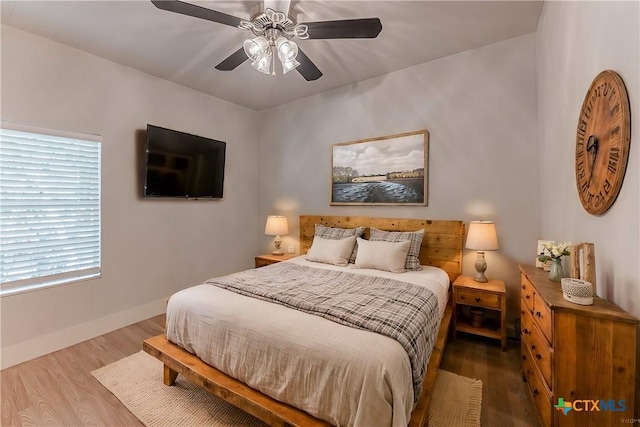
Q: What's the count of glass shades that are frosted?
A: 4